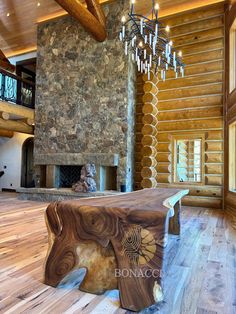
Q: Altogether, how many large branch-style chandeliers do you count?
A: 1